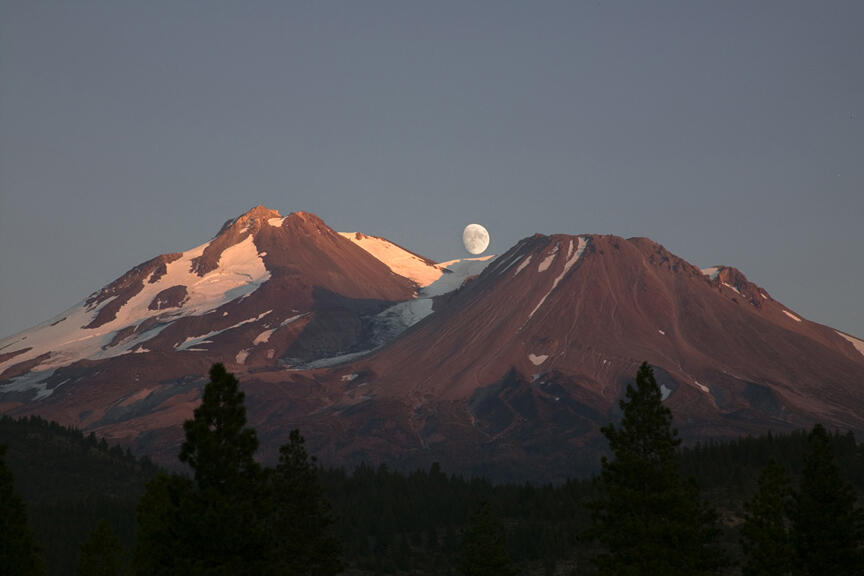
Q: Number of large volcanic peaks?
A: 2